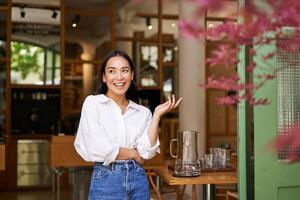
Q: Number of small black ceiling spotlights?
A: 4